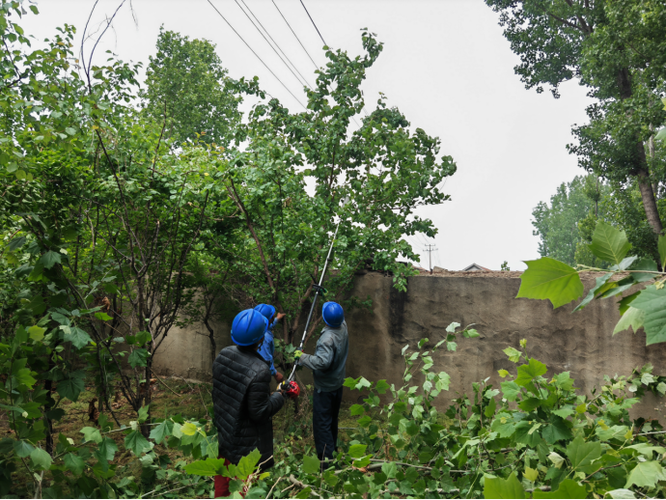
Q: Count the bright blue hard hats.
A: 3